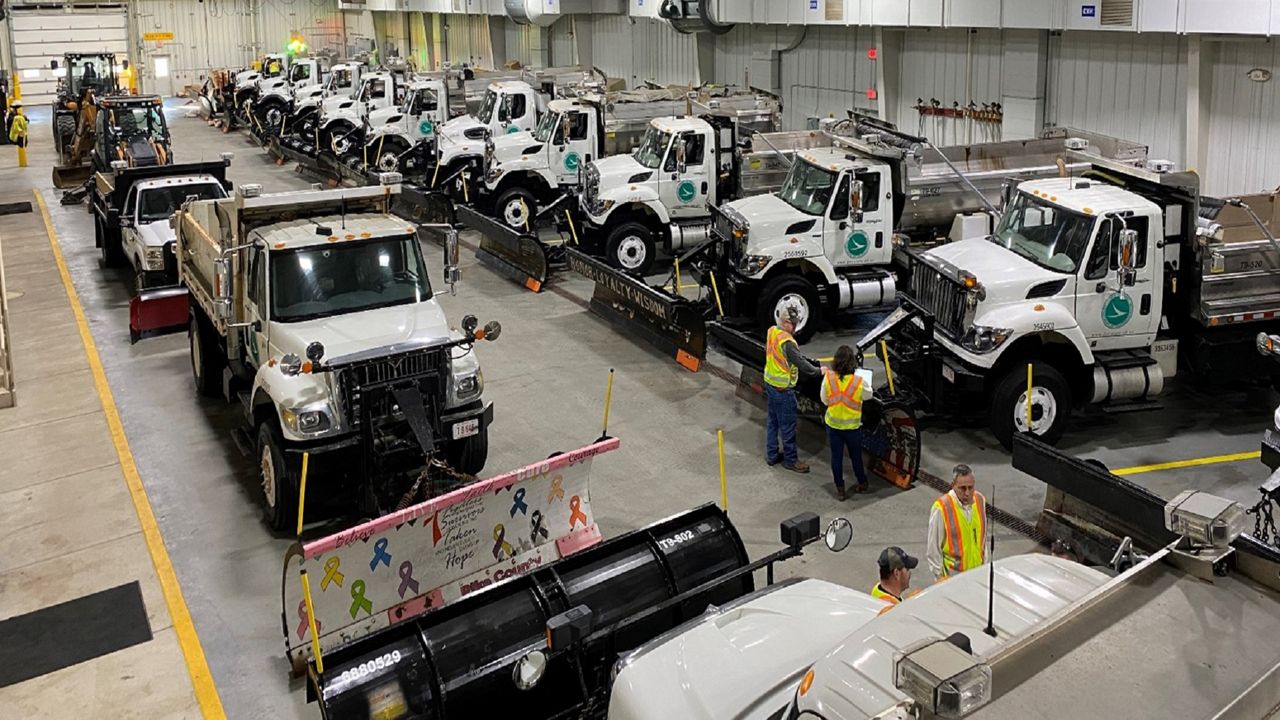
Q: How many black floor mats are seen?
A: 2